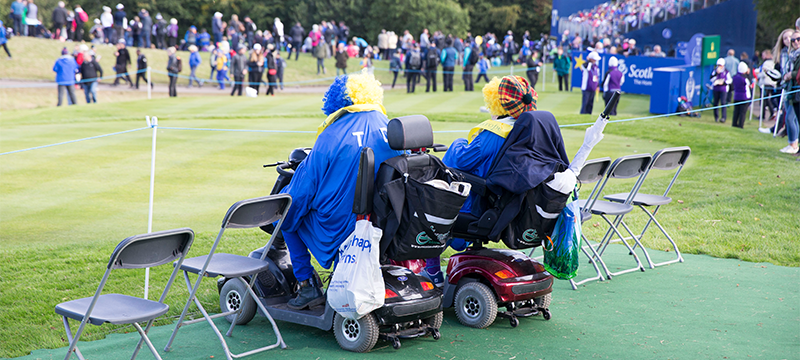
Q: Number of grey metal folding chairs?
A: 5